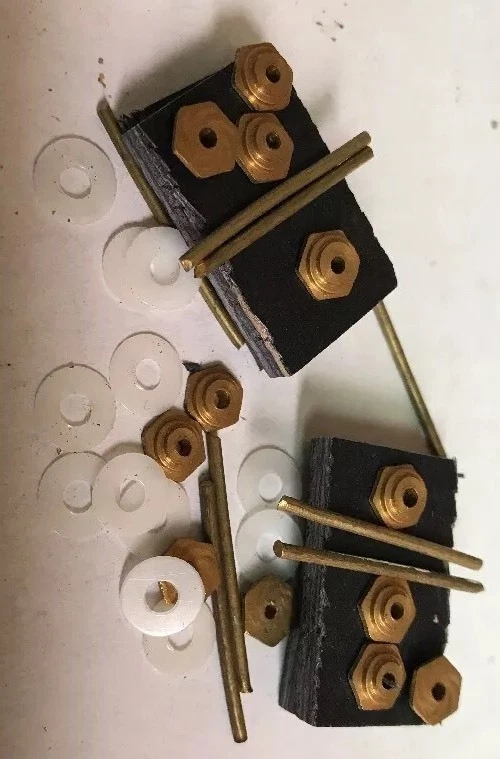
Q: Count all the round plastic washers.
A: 12